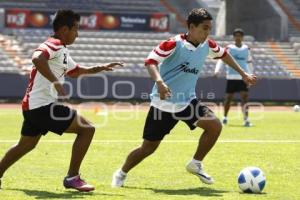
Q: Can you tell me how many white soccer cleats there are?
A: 2